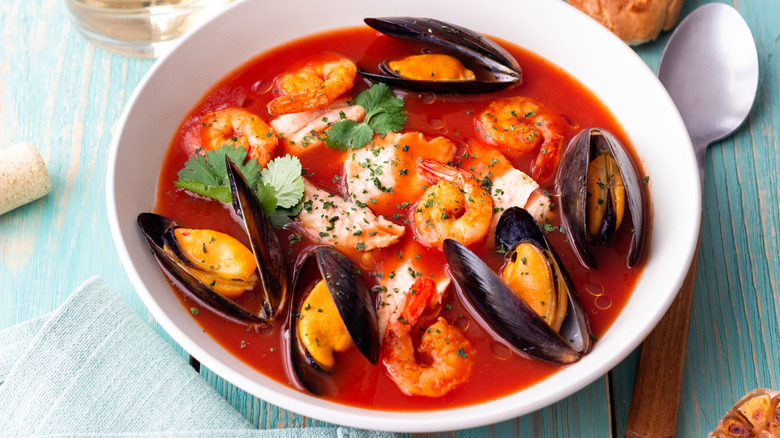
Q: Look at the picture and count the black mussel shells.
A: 5